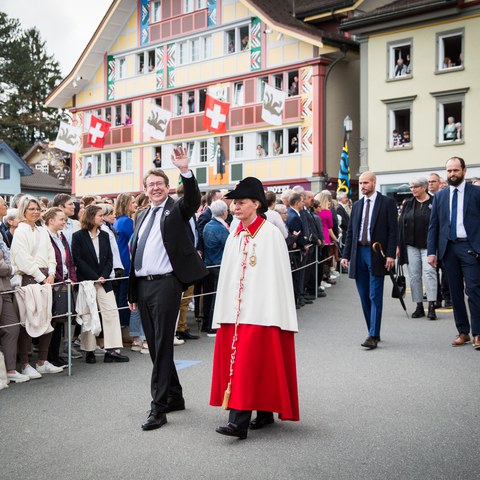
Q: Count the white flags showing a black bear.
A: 3